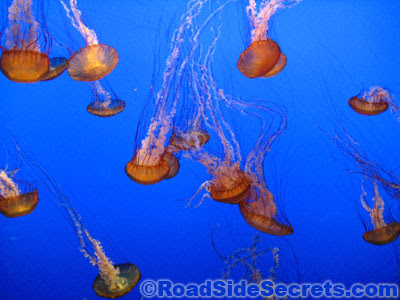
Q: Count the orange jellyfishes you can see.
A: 15